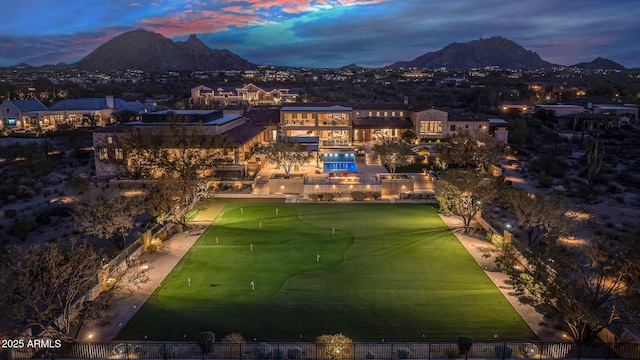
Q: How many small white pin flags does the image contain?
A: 9